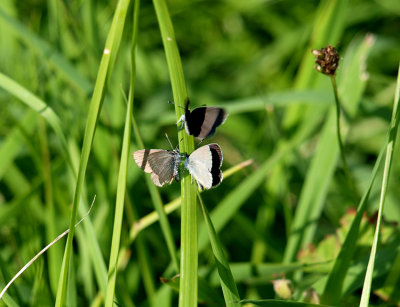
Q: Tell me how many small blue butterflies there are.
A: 3